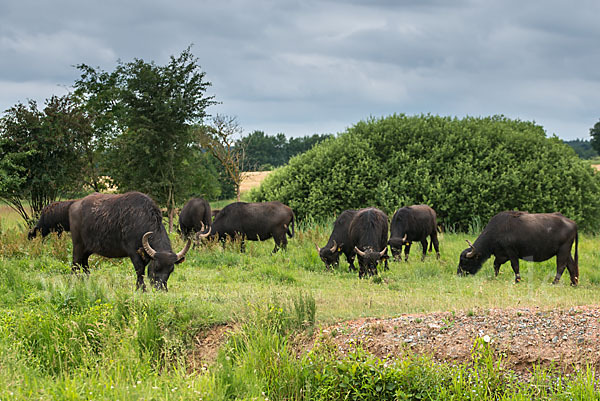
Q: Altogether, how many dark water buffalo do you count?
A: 8